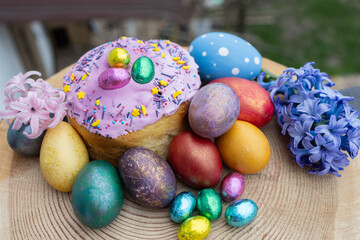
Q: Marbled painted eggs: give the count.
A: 2